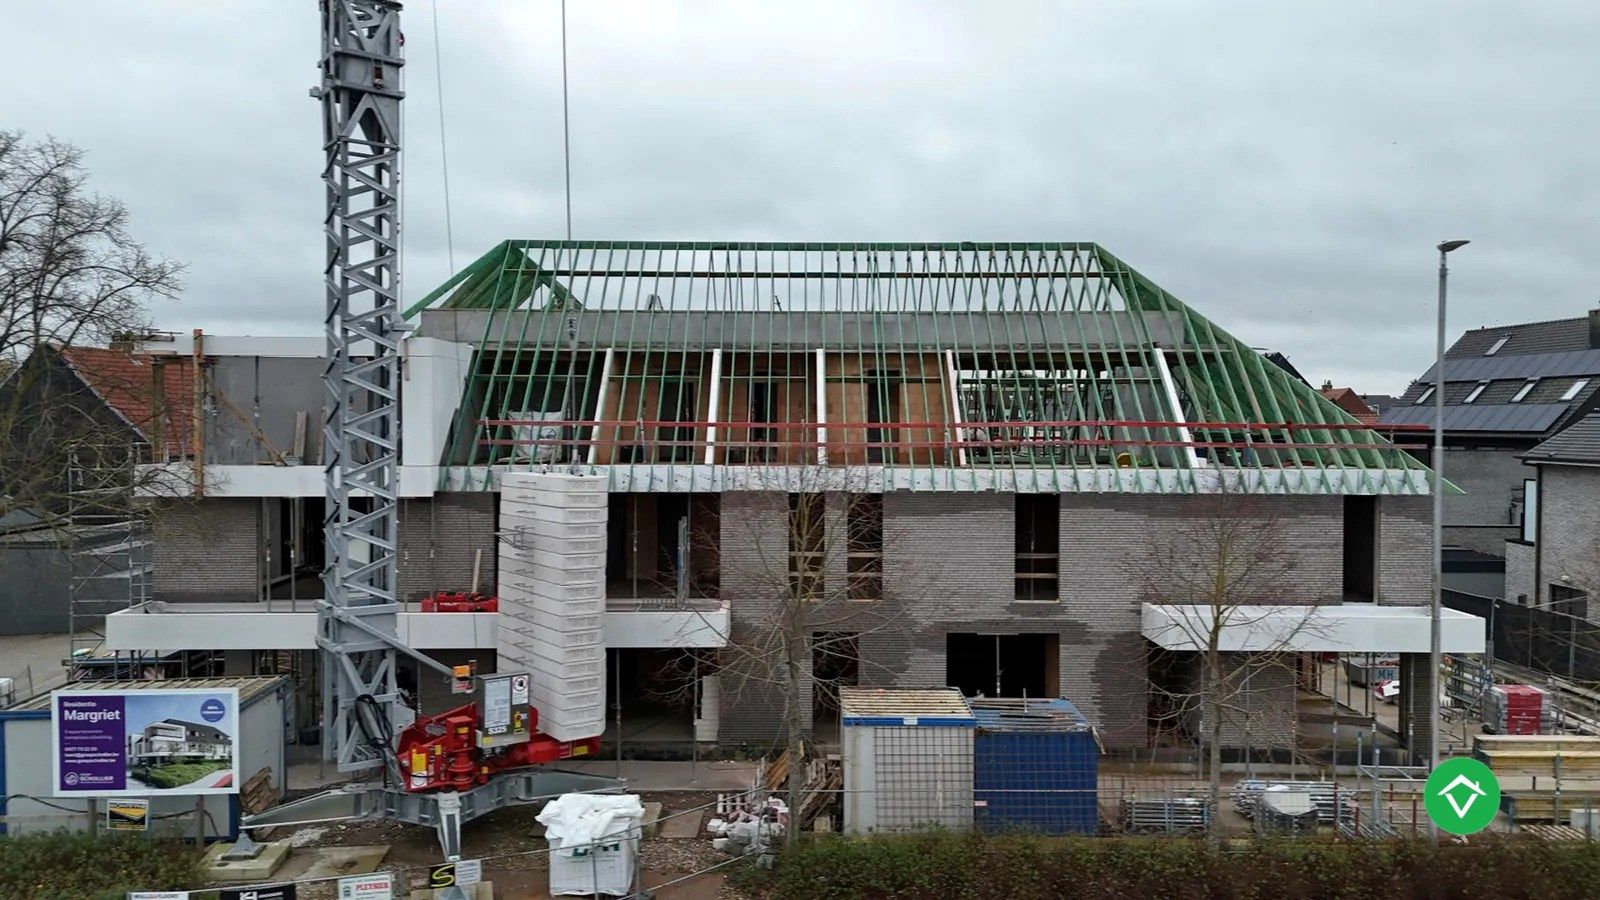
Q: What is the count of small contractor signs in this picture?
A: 5